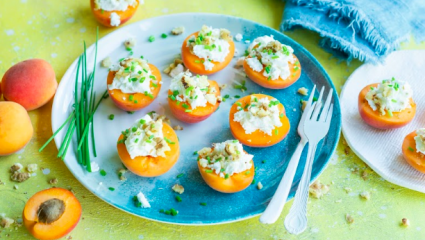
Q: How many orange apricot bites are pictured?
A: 10